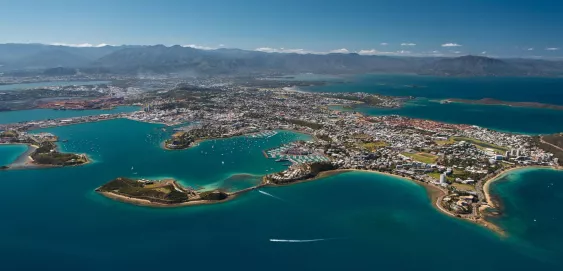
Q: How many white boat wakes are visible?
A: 2